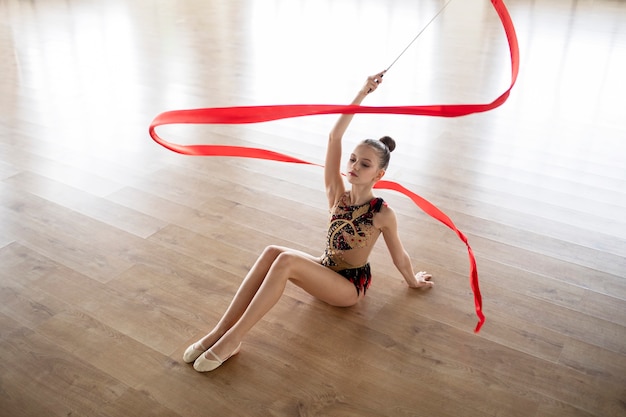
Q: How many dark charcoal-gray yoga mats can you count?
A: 0